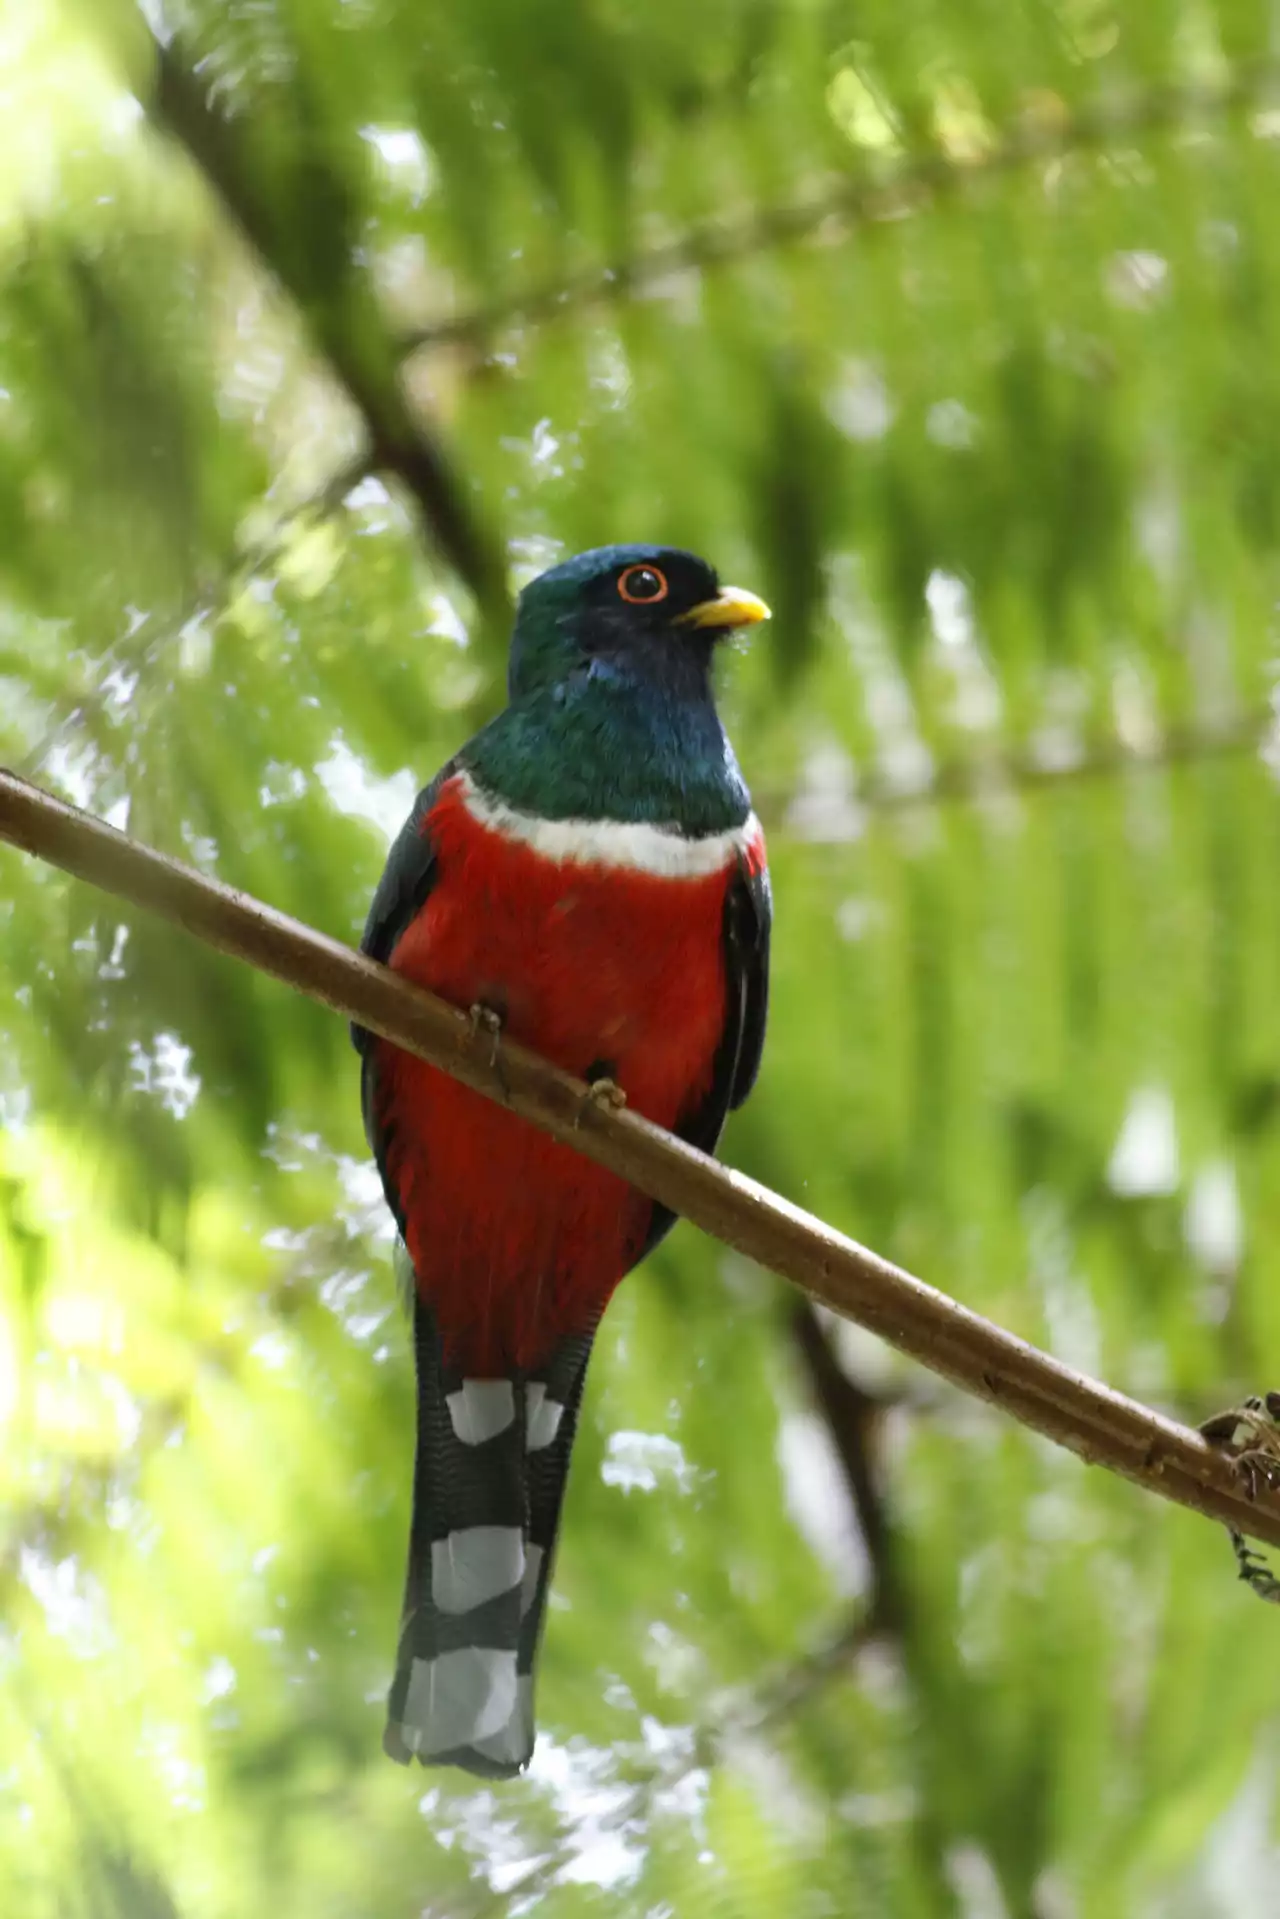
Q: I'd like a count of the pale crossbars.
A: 3